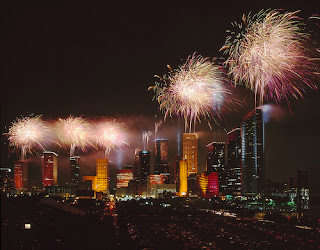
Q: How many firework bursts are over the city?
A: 5